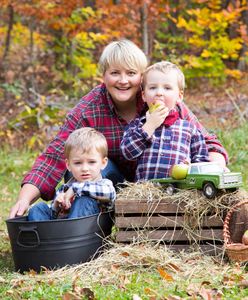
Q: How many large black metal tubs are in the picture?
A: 1